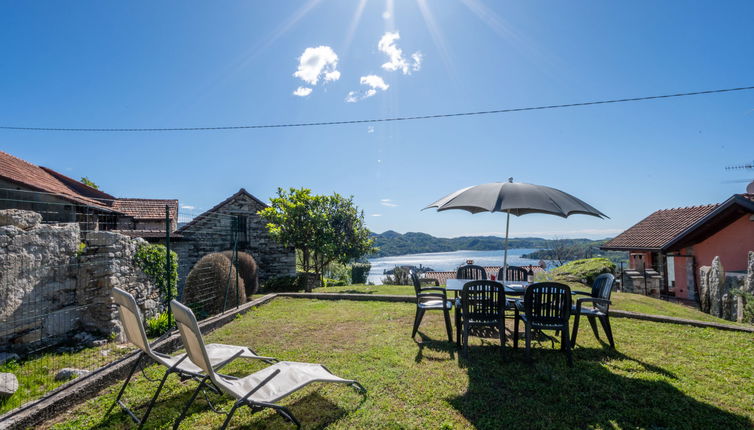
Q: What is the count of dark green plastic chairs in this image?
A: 6